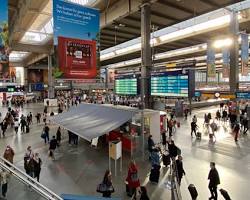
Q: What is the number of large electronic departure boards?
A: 2